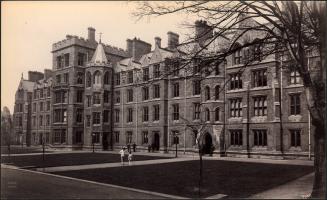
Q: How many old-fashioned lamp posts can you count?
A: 2